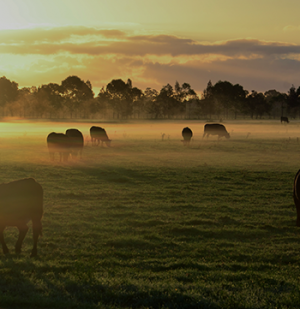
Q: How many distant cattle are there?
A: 6